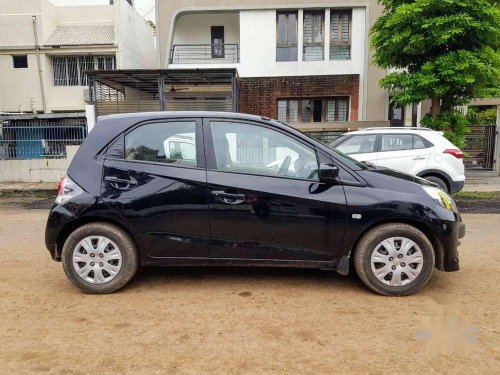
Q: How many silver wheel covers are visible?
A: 2